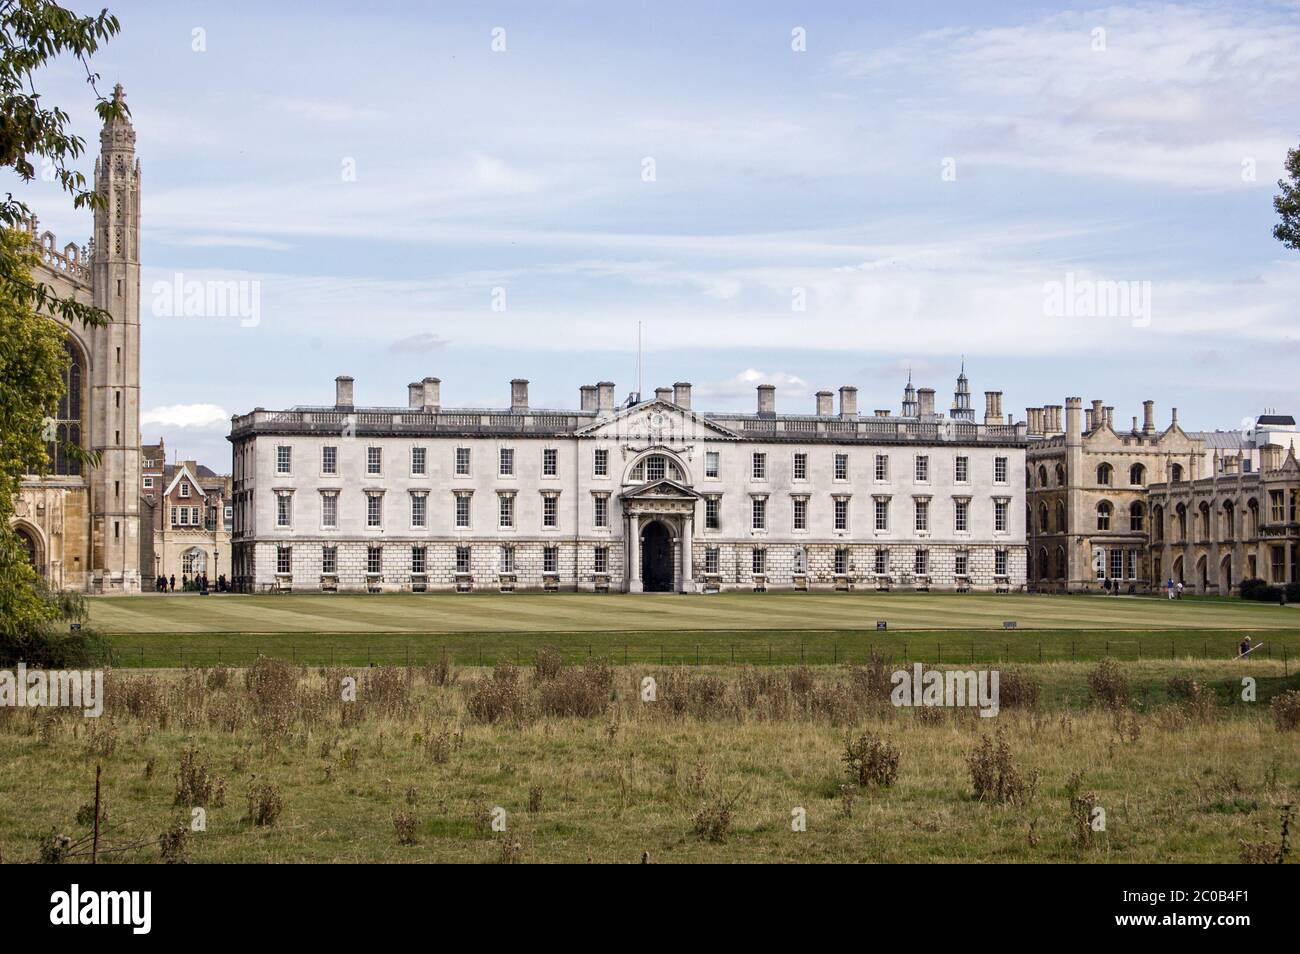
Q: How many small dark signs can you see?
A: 3